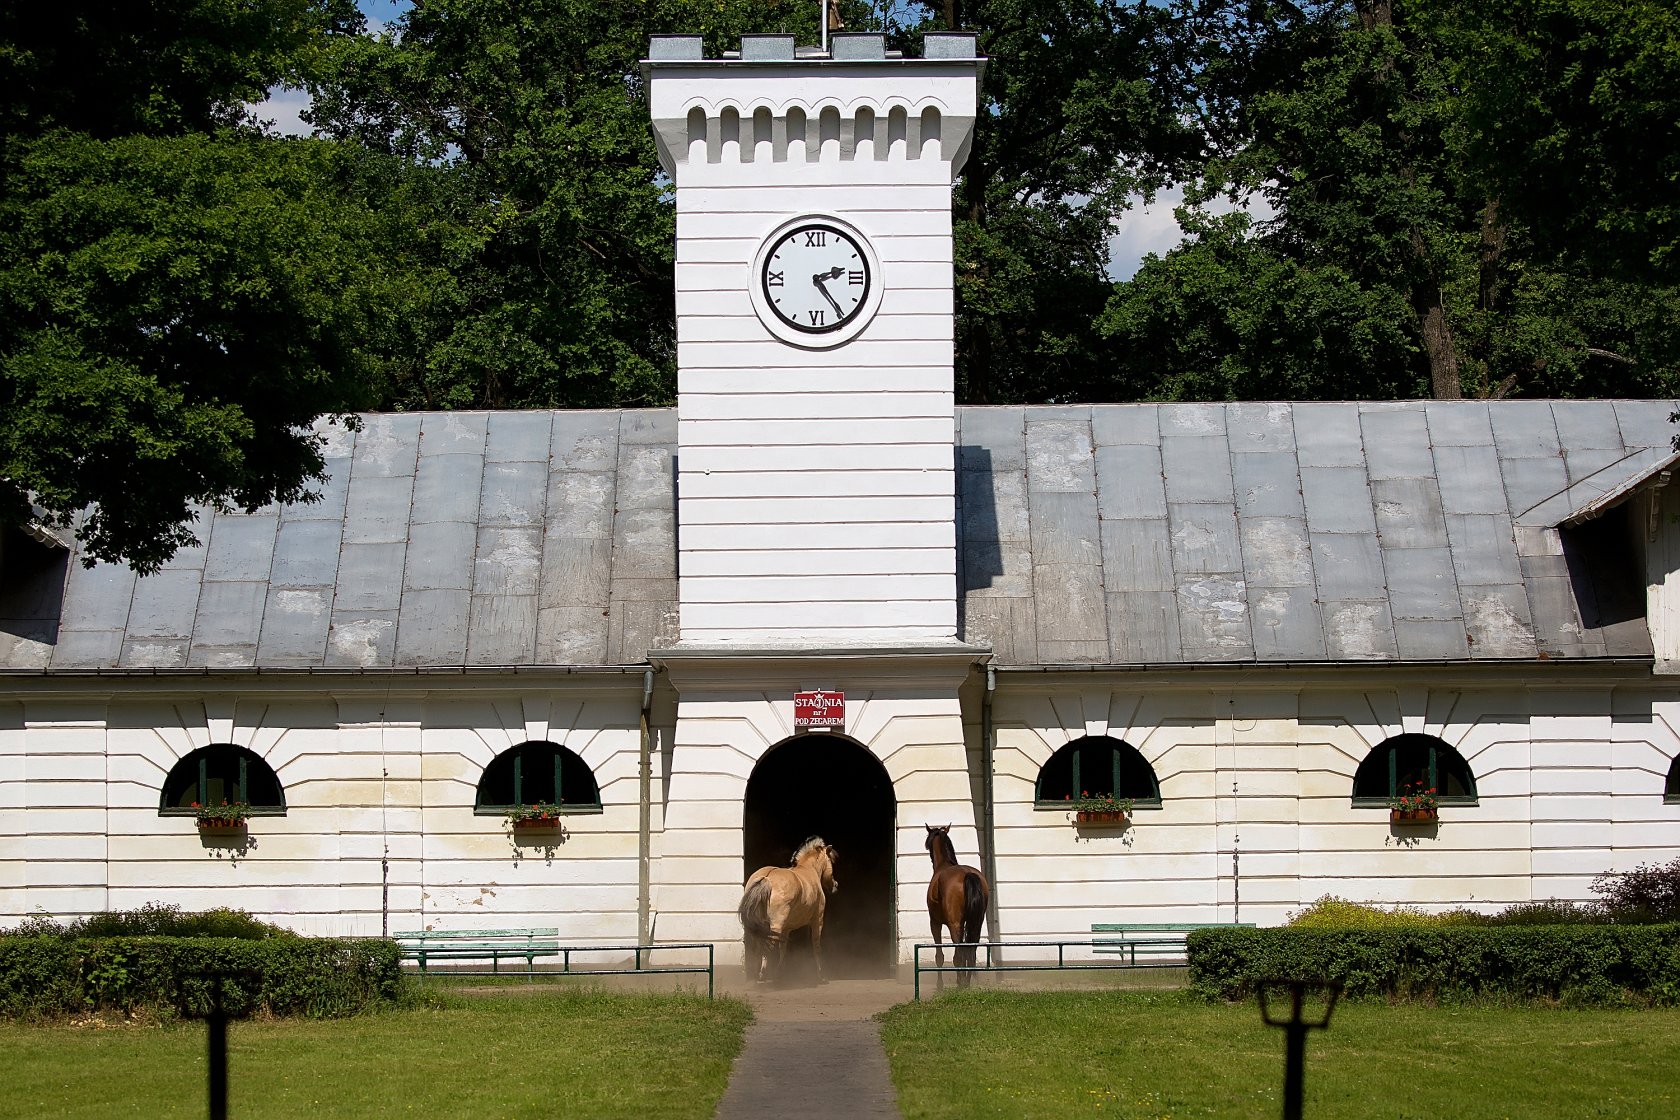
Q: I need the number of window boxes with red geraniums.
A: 4